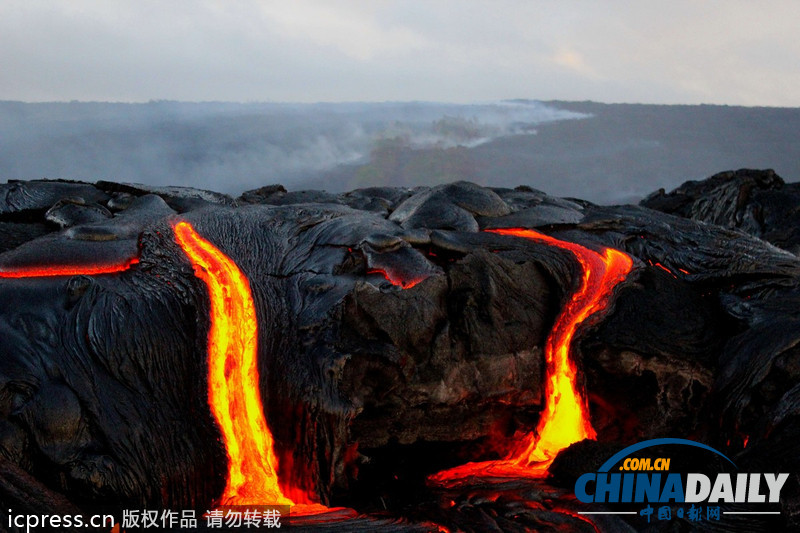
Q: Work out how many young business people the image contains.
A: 0